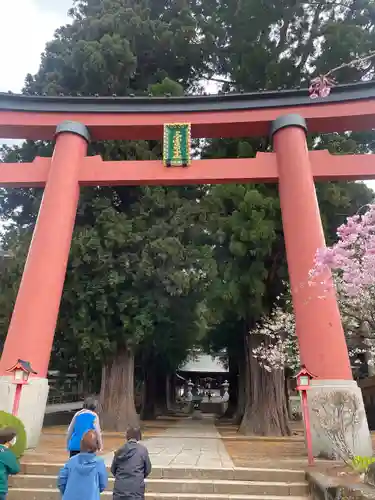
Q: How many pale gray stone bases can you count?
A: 2